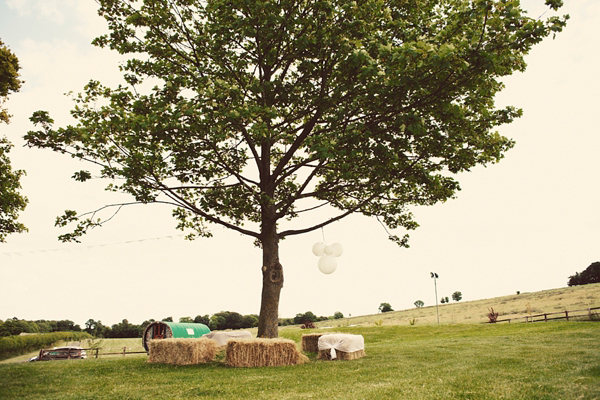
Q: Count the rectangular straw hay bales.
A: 5